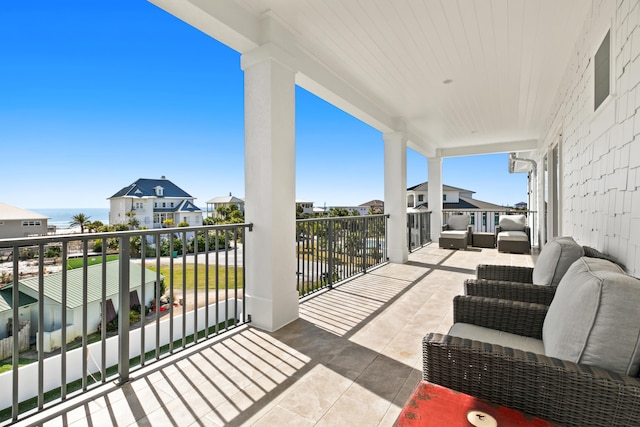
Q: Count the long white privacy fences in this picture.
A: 1